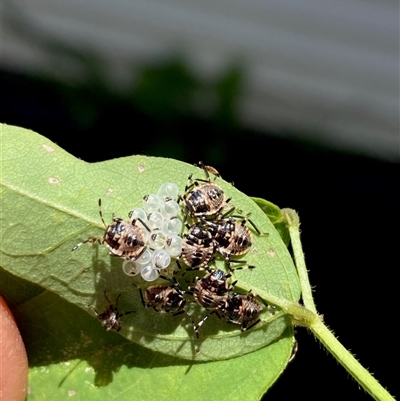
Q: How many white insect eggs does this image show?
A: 13